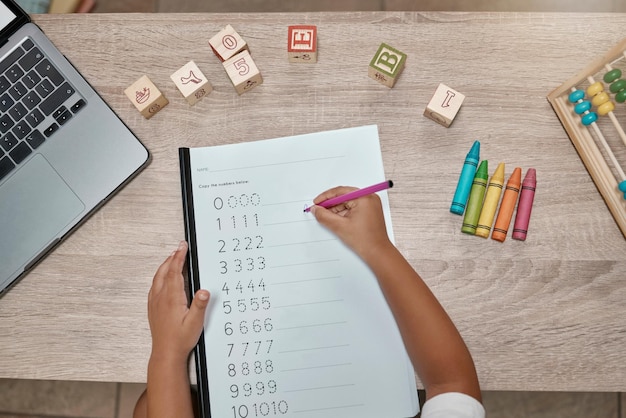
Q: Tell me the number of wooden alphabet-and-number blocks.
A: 7